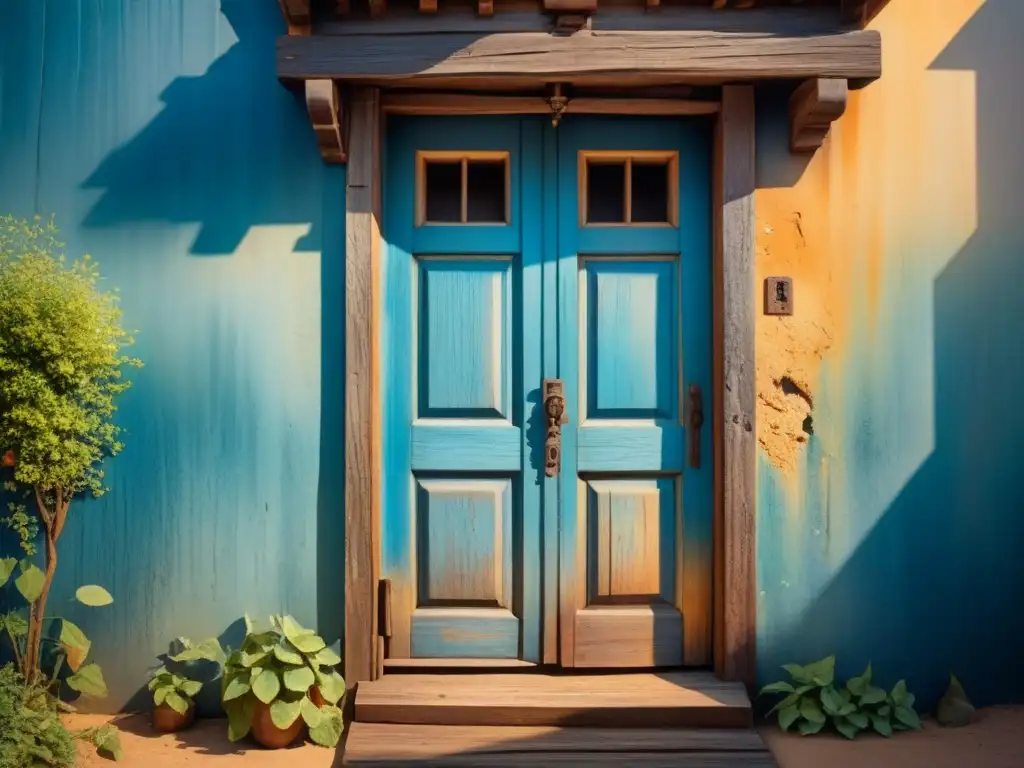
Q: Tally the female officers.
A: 0